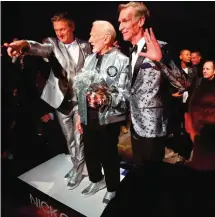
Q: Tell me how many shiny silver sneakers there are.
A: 4